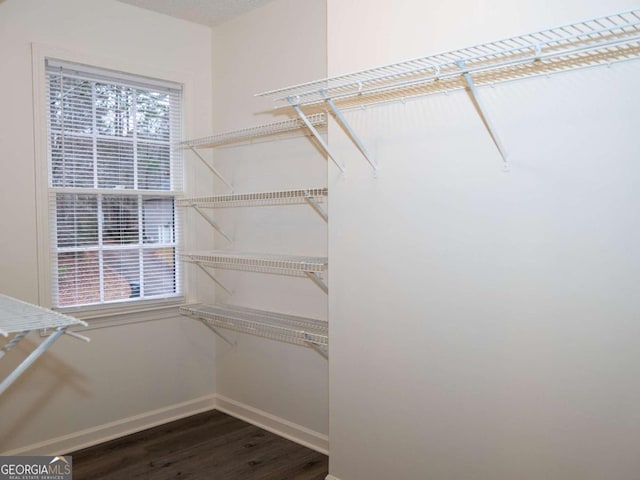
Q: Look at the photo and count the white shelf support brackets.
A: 12